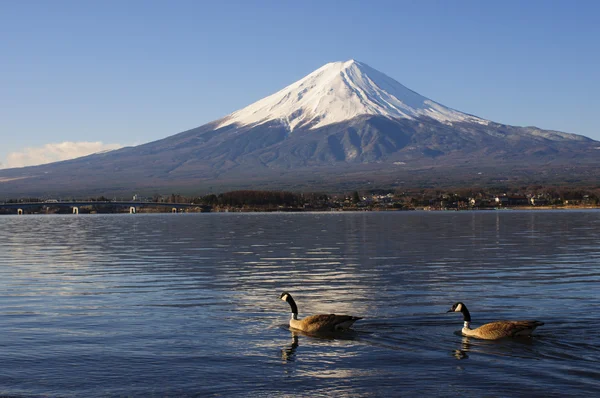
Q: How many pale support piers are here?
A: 4